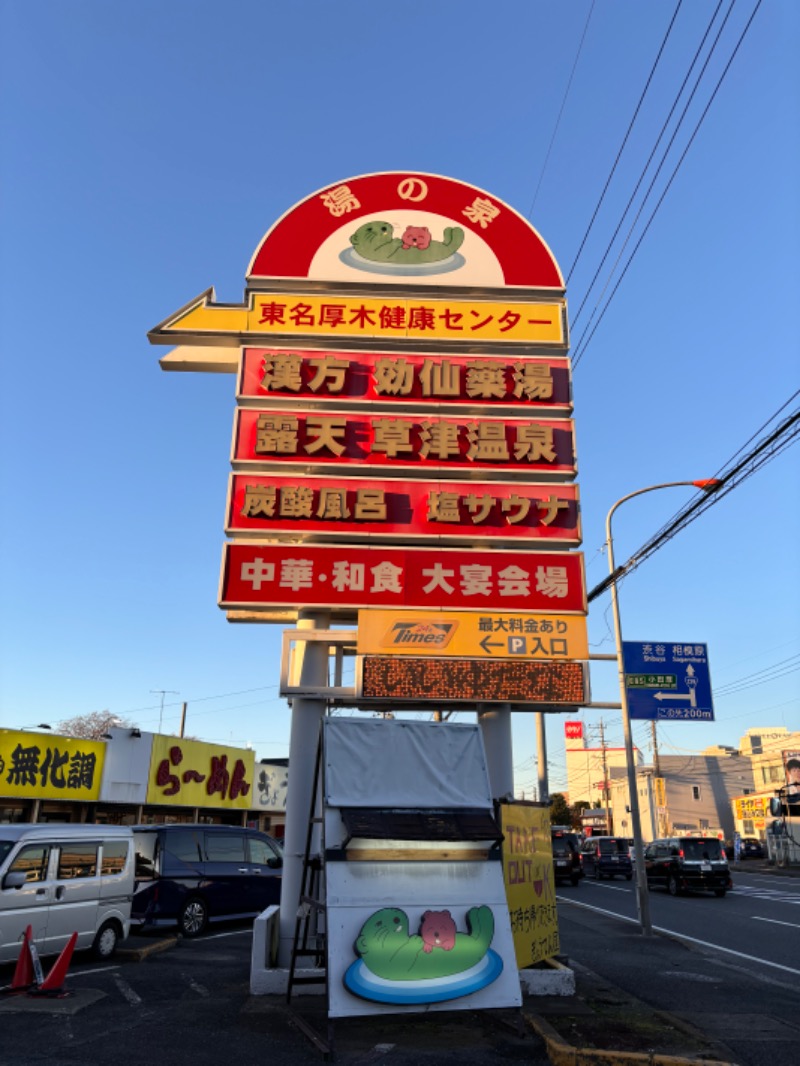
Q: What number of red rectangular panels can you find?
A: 4